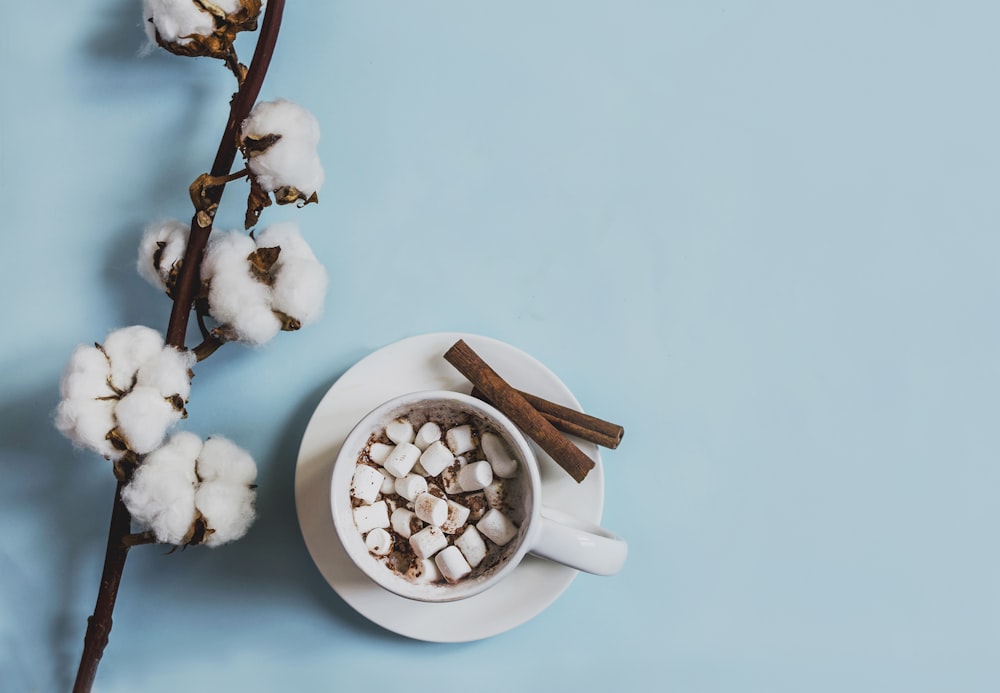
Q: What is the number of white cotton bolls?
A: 6